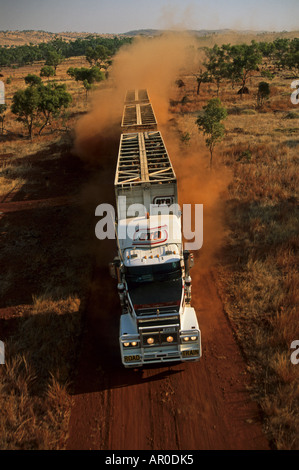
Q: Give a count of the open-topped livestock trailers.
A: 3